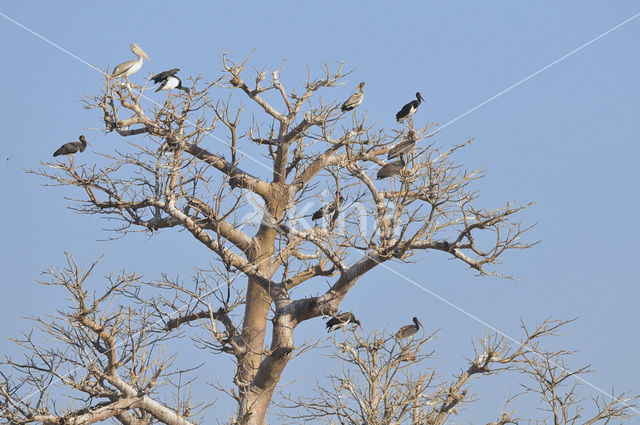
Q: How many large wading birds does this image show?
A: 10